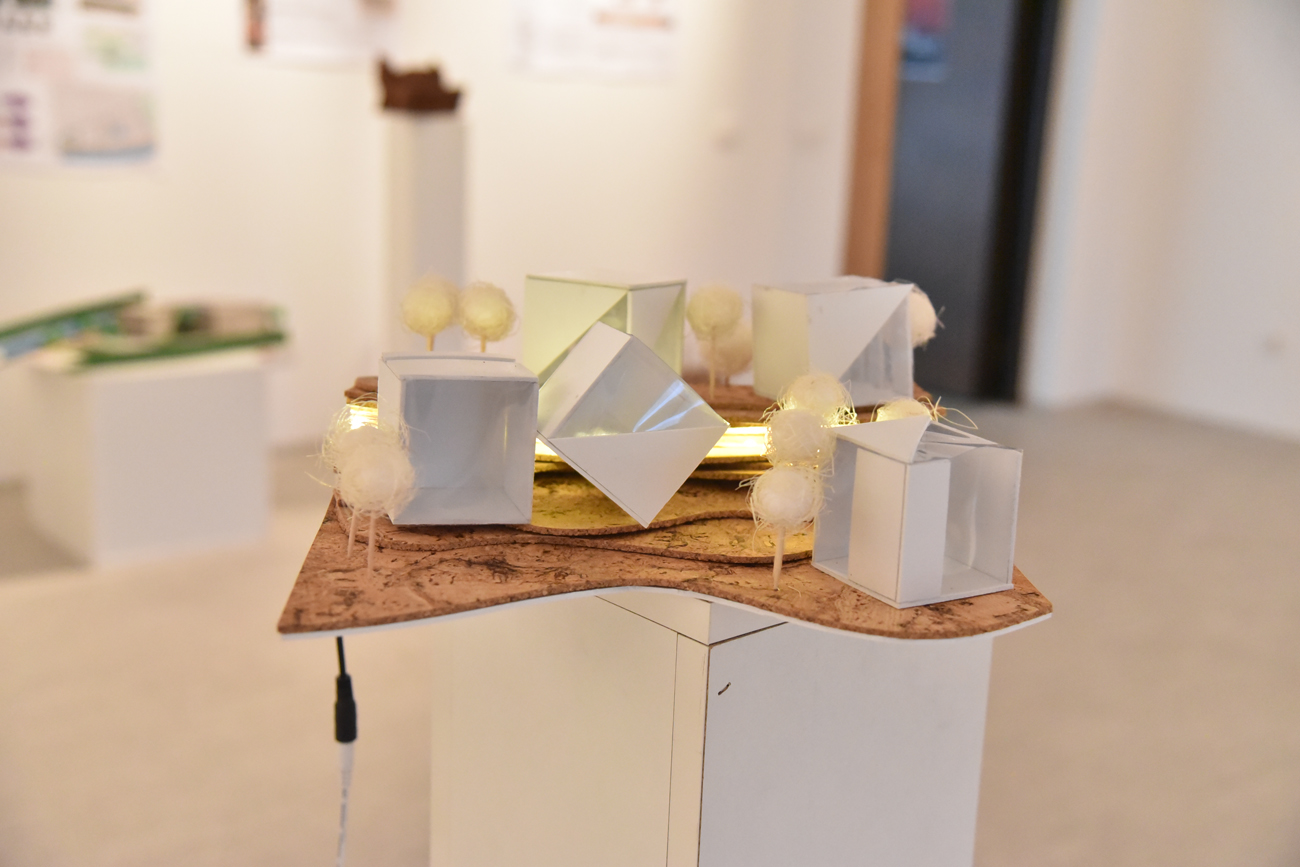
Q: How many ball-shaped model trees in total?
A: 11